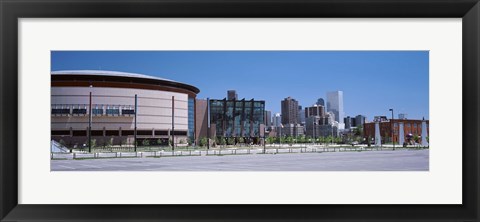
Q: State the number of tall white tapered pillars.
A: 3